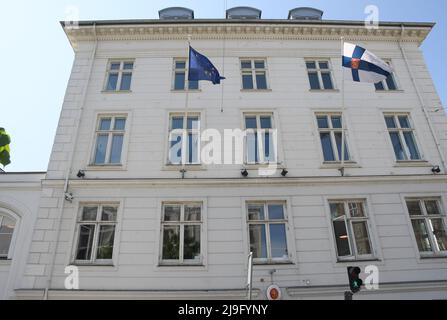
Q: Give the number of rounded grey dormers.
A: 3